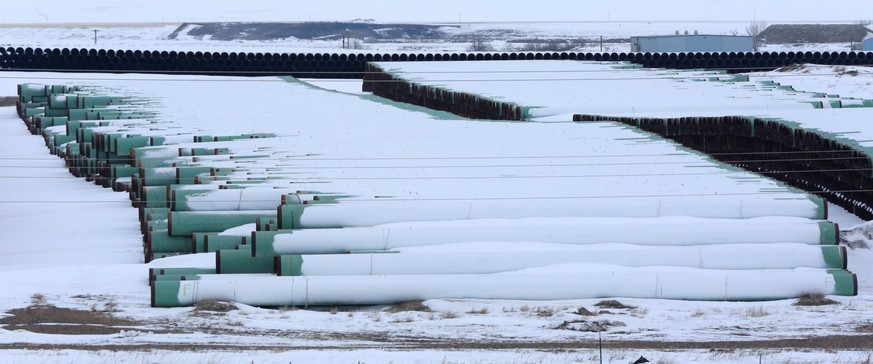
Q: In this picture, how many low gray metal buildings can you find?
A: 1